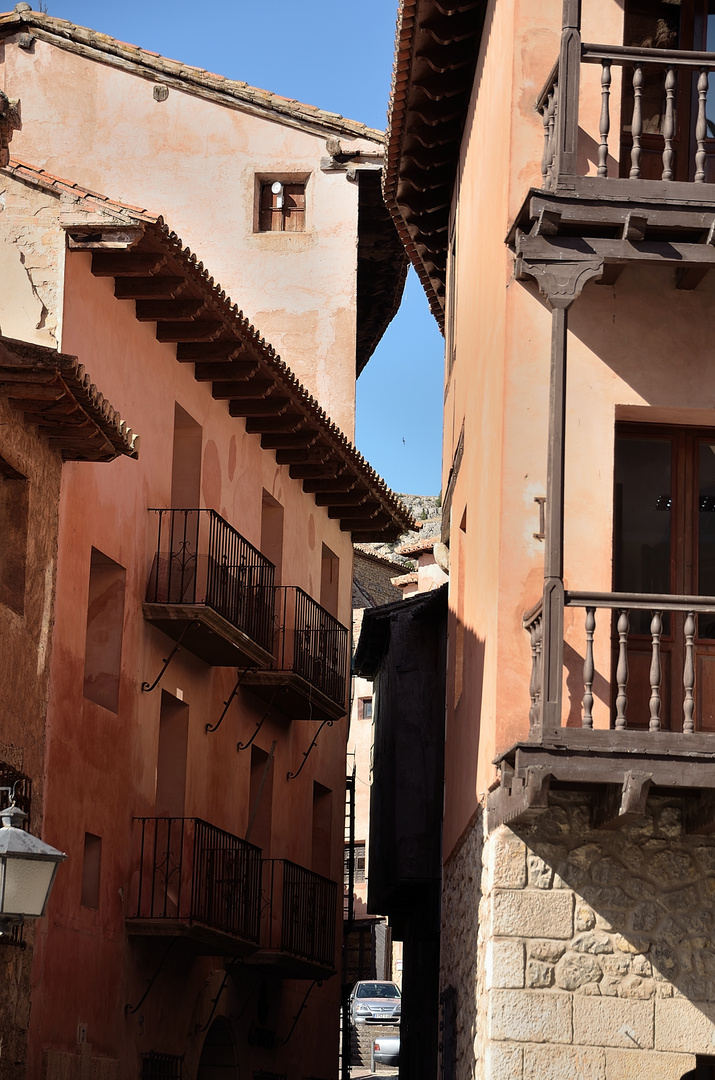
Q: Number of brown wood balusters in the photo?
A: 14